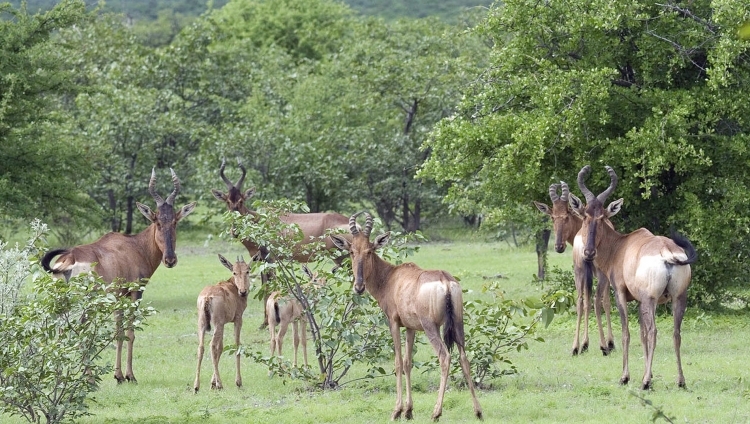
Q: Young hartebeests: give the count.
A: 2